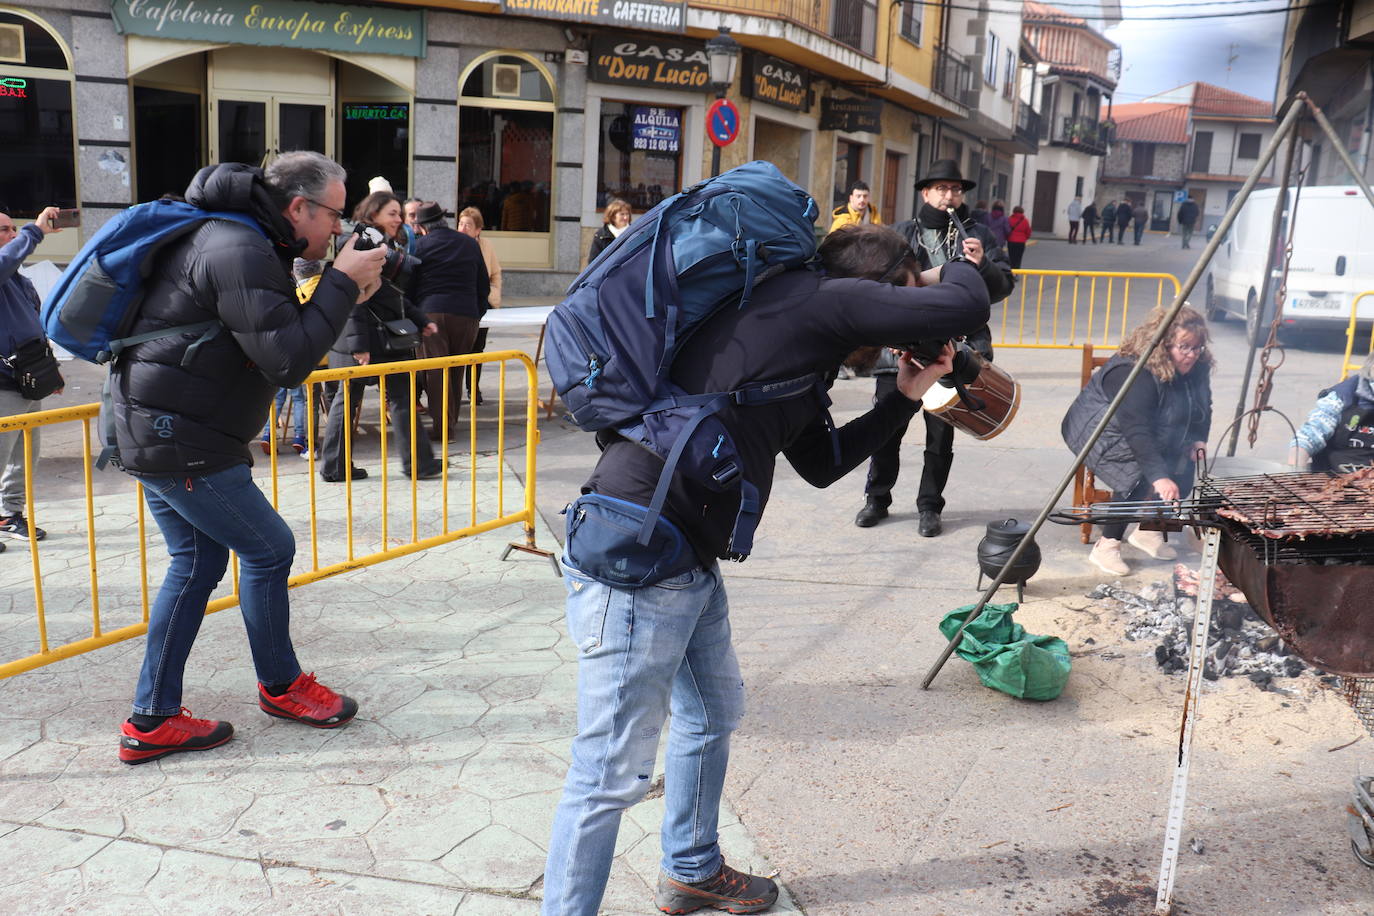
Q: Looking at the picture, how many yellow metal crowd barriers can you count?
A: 3